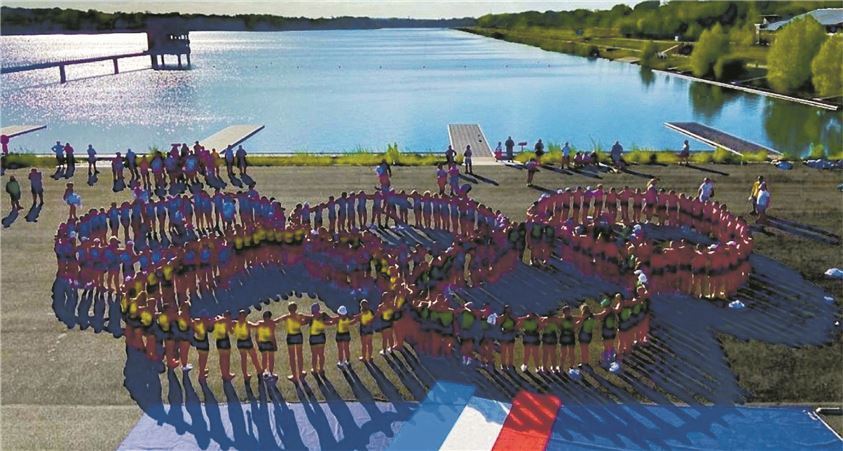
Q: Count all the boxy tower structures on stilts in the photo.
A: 1